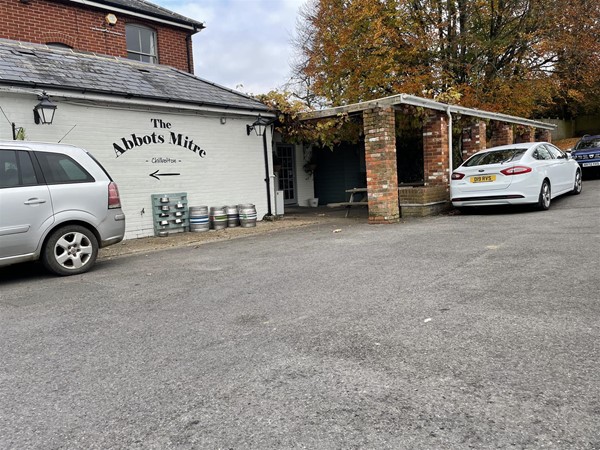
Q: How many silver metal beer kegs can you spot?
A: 4